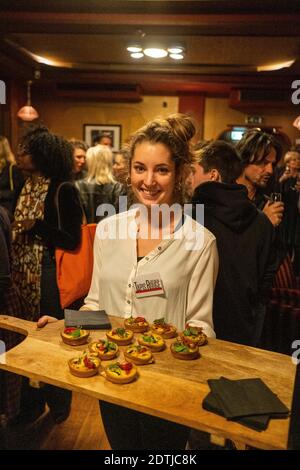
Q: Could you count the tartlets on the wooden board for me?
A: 11